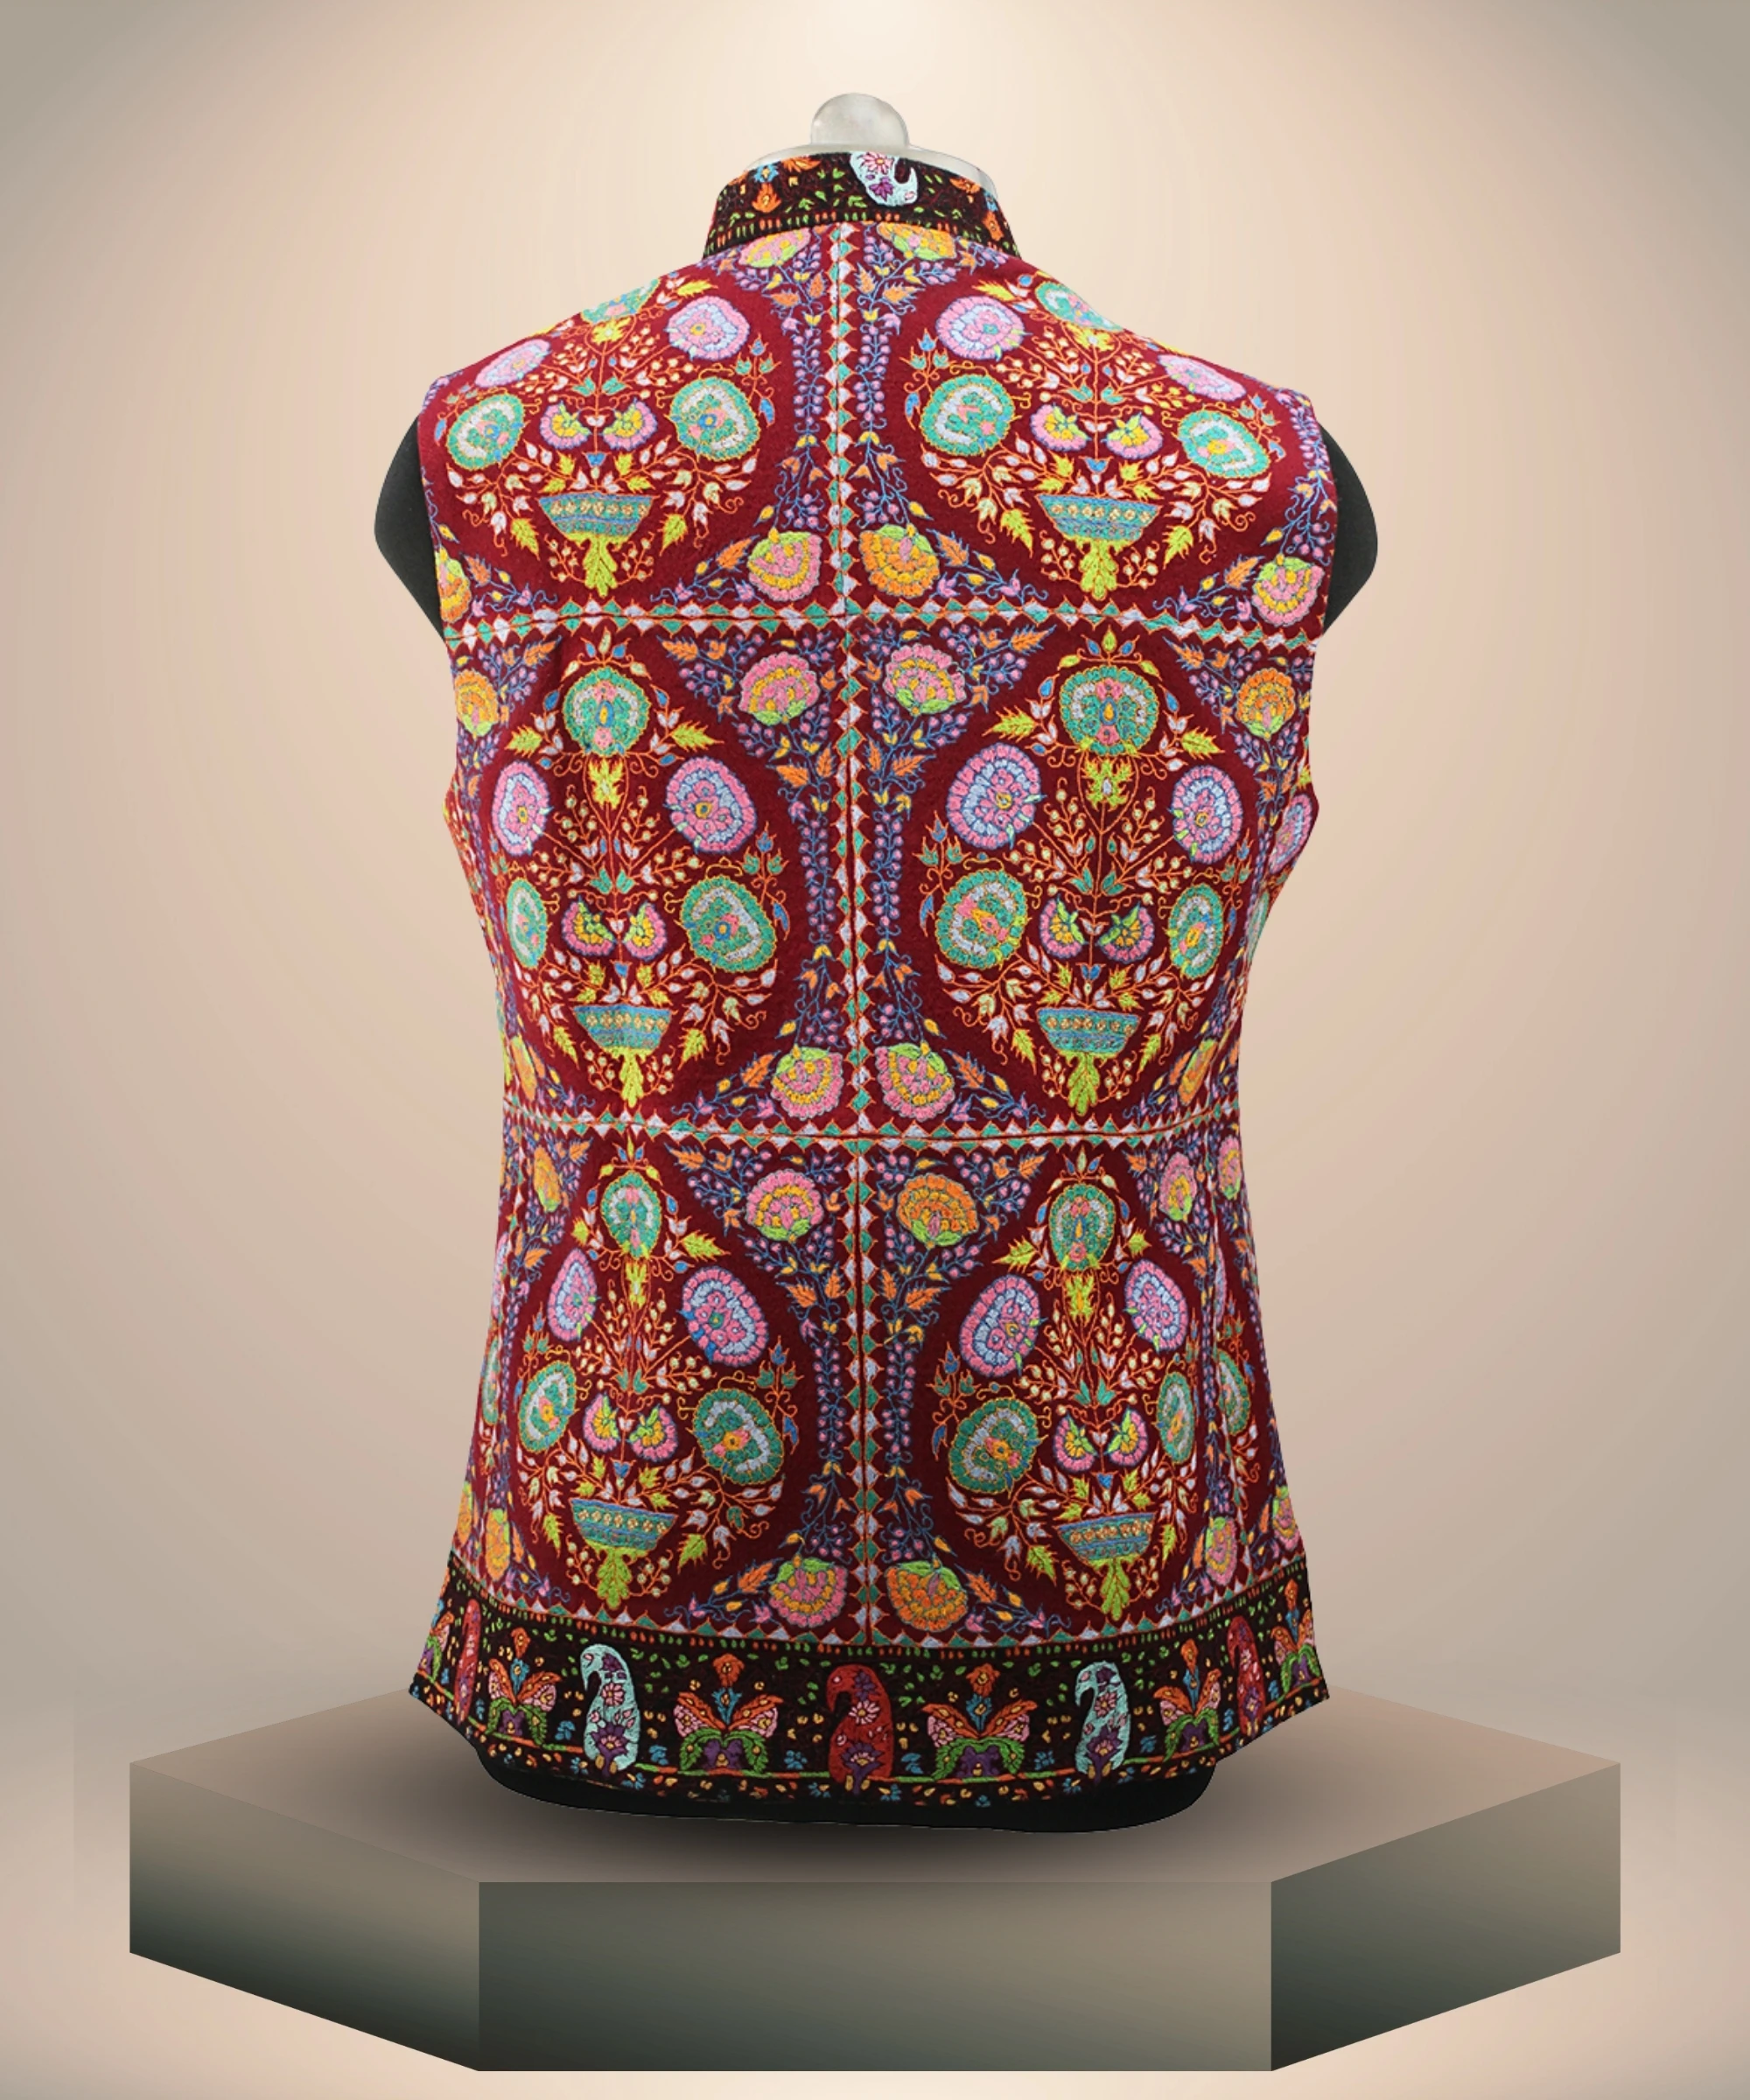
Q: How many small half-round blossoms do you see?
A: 12